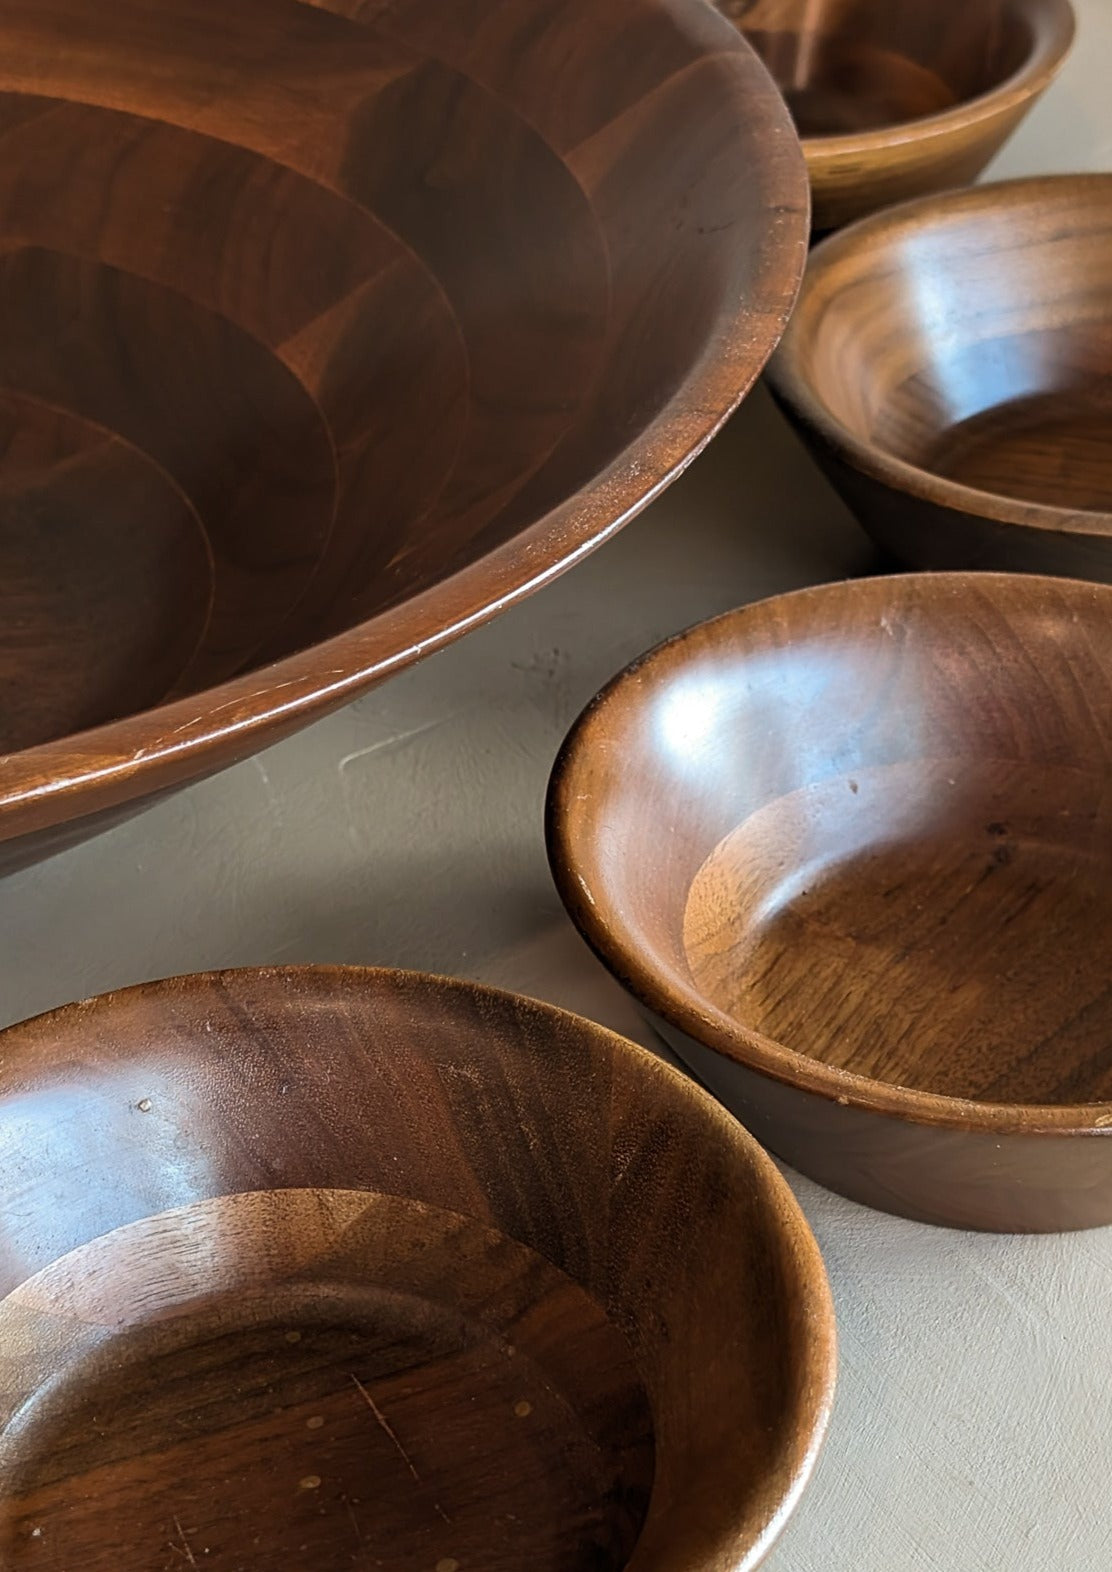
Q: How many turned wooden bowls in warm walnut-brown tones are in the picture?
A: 5